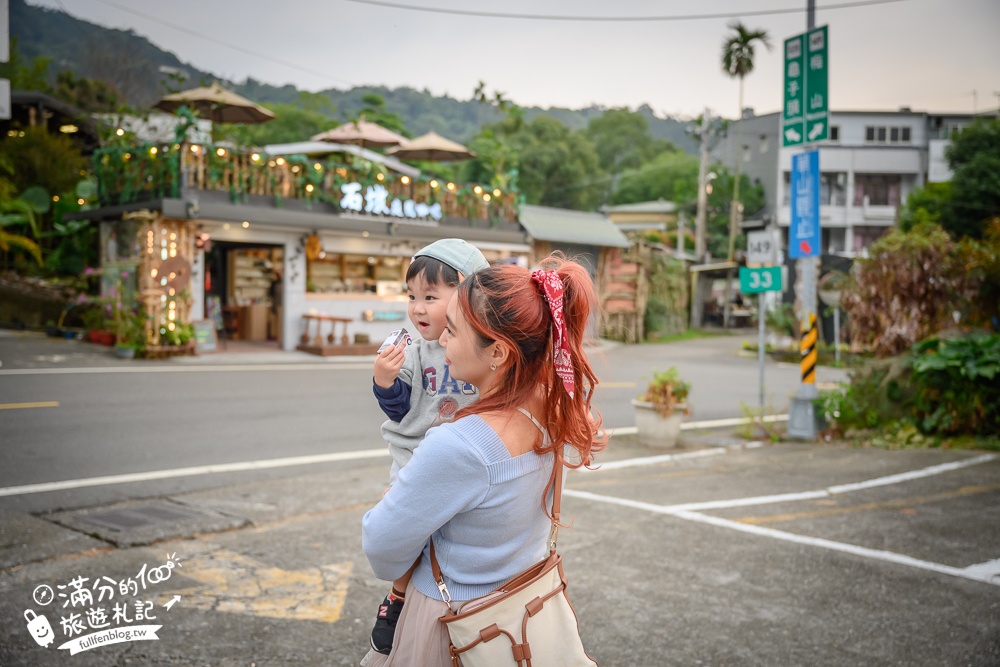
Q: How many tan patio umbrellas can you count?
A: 3